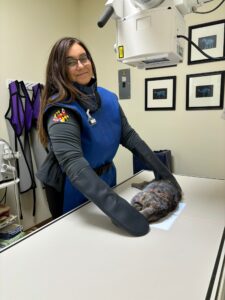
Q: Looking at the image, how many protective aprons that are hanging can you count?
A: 2